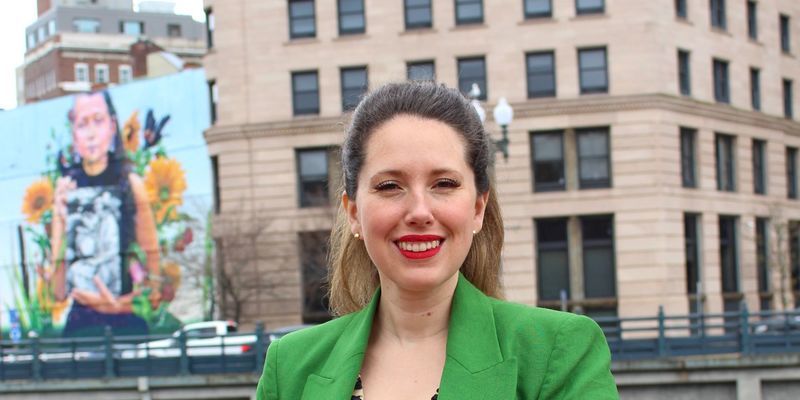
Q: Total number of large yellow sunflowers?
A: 3